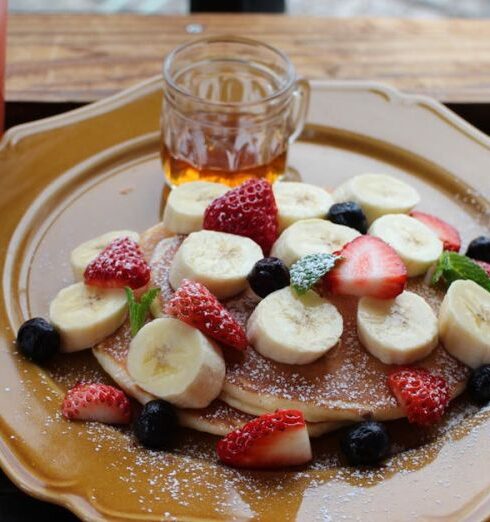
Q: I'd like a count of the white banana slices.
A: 12